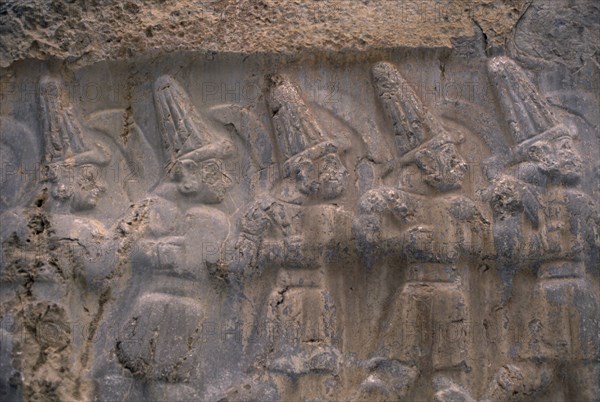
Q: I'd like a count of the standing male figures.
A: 5